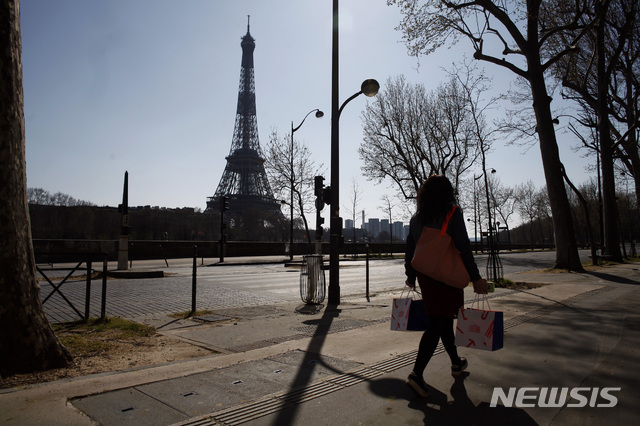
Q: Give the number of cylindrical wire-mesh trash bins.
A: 1